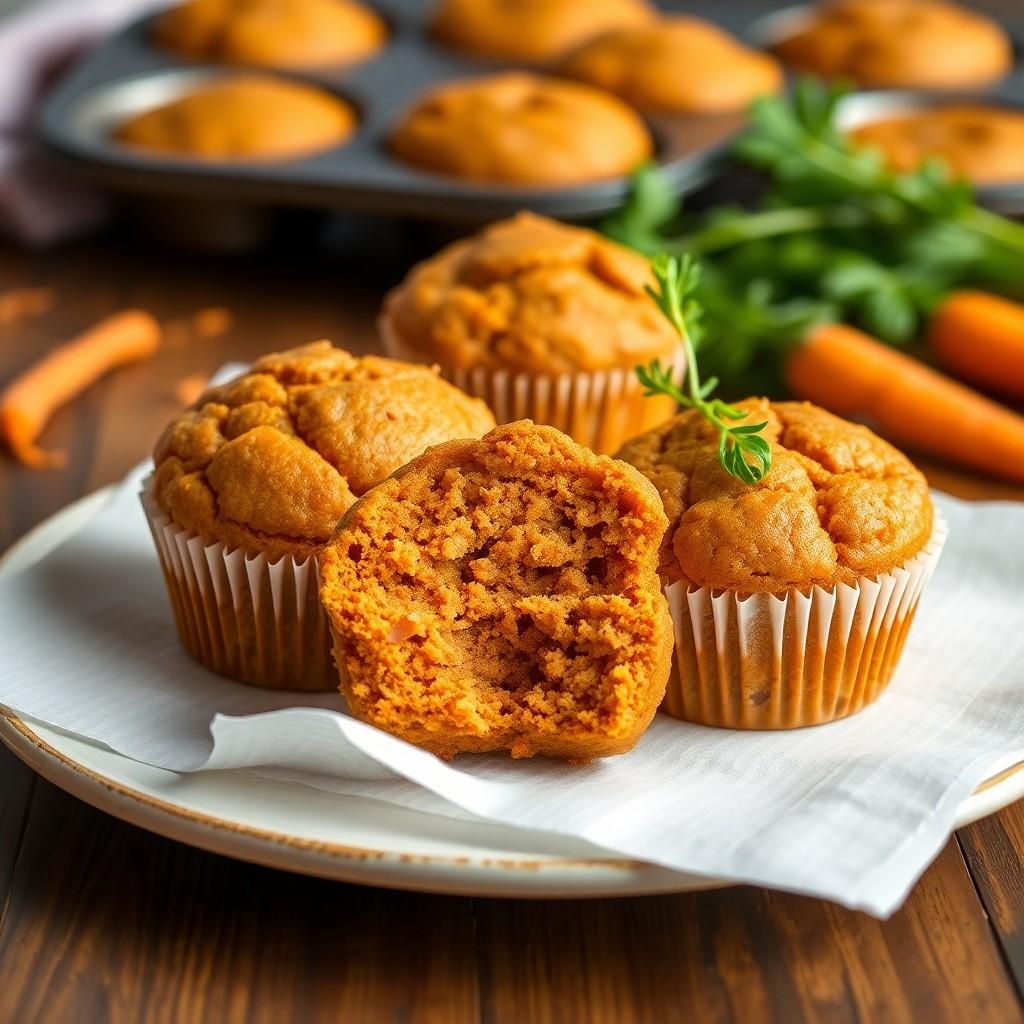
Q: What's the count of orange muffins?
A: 11